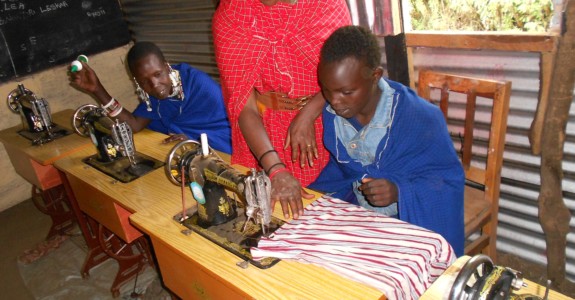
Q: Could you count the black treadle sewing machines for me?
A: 4